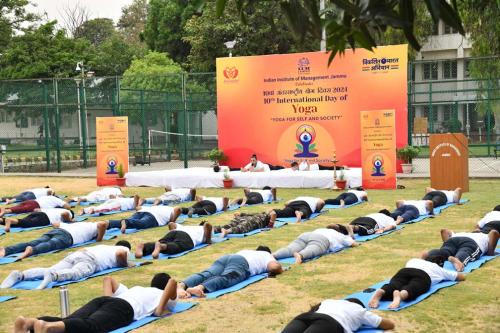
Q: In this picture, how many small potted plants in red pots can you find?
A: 3